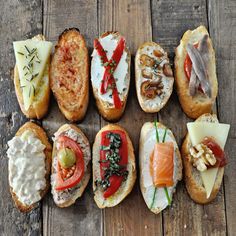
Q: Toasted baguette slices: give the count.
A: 10